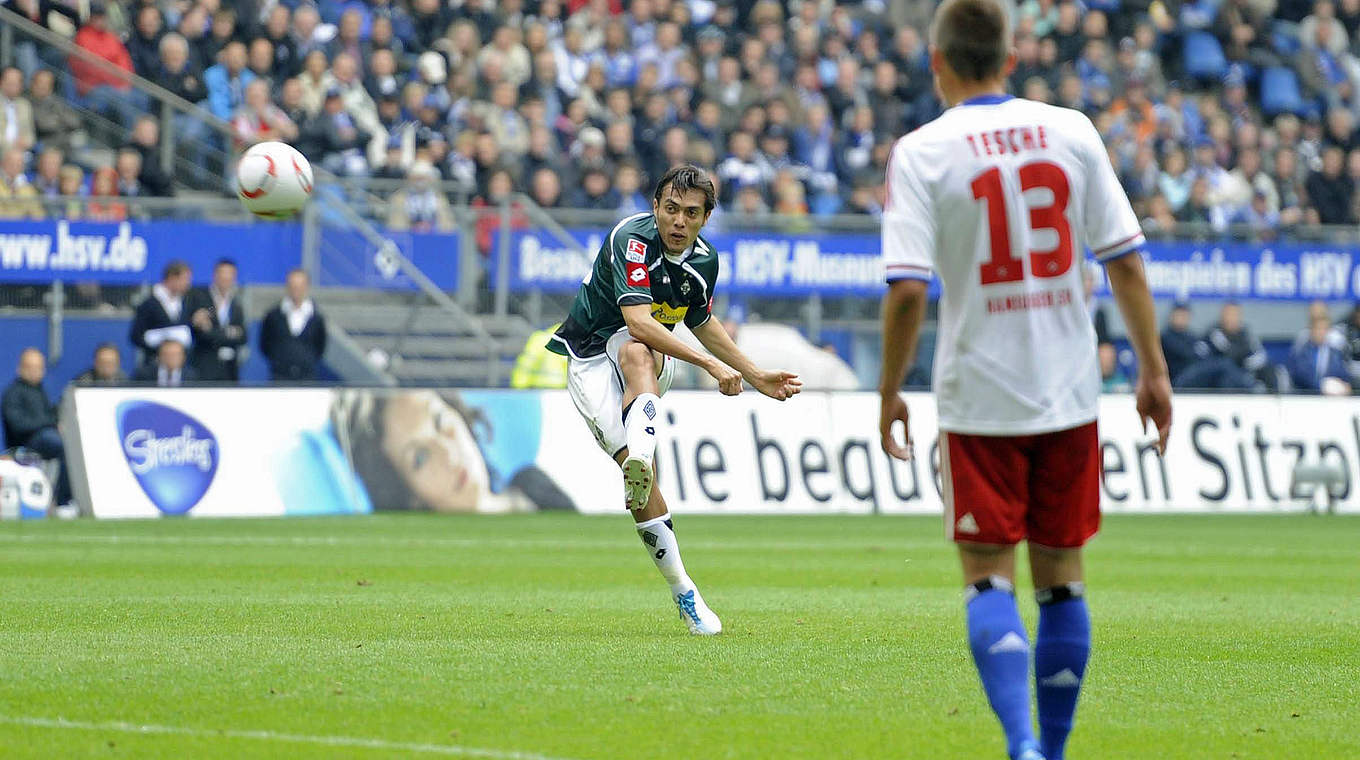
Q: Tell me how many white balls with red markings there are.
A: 1